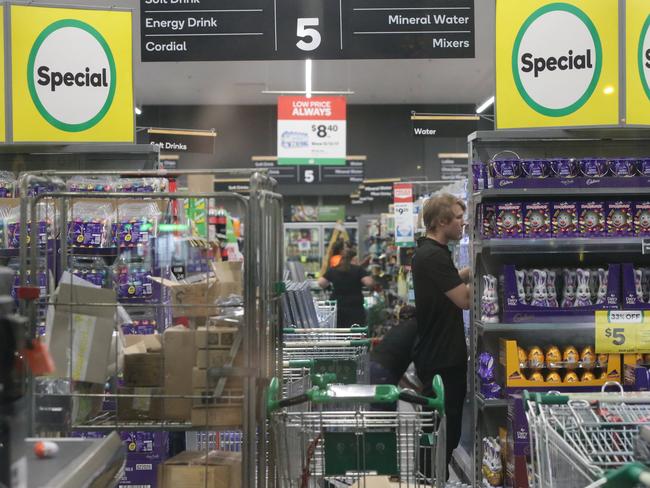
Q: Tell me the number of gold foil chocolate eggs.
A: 11